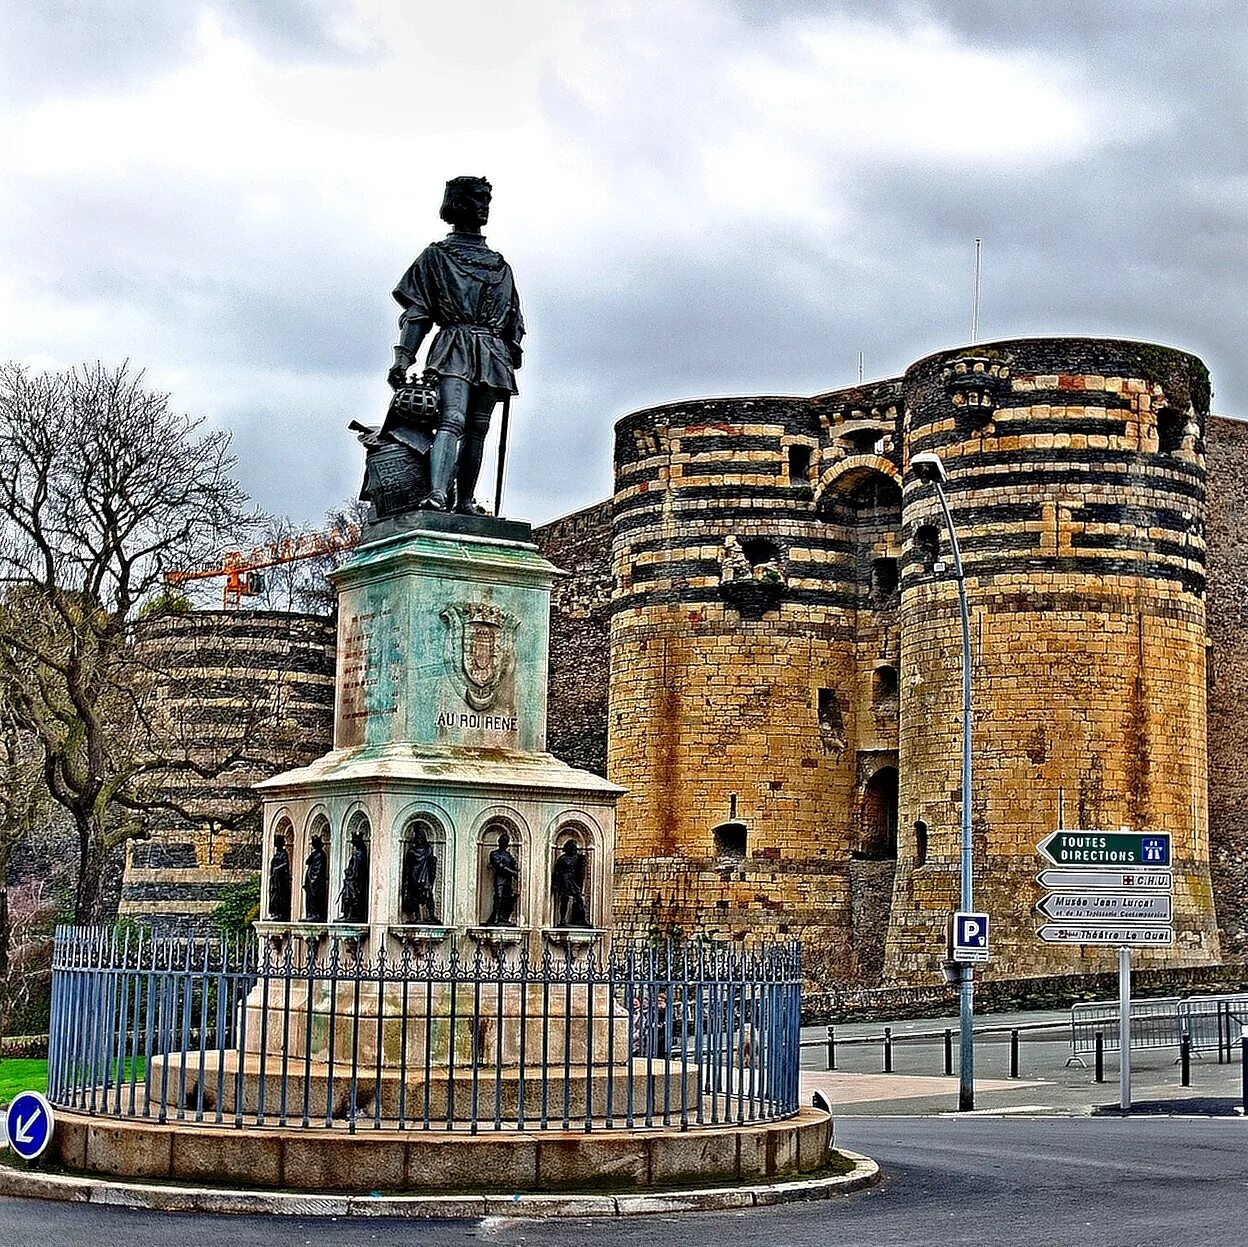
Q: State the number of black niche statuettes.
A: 6